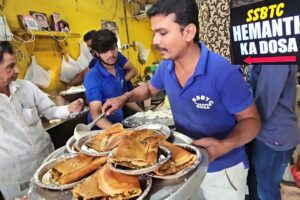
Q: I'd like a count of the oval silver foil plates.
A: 7